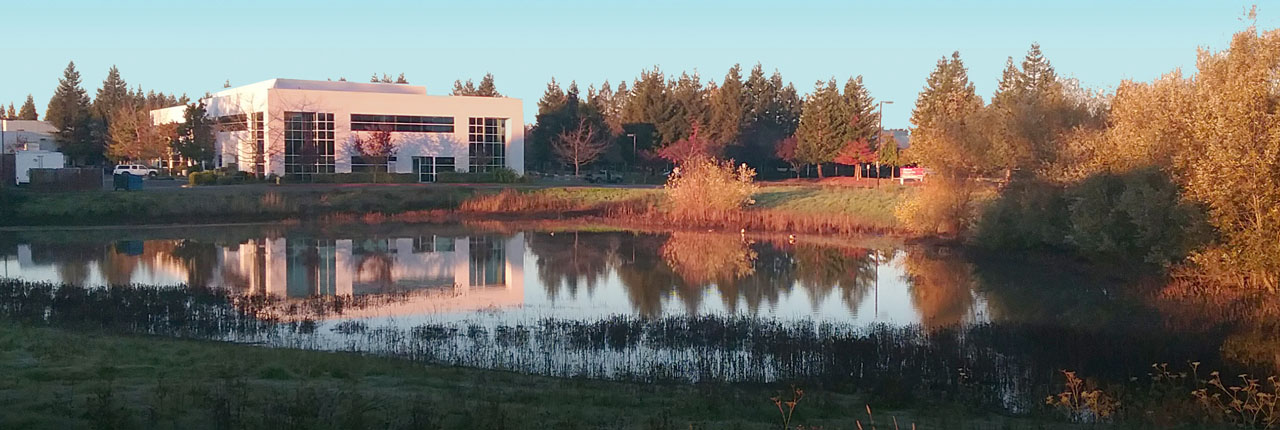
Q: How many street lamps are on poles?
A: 2